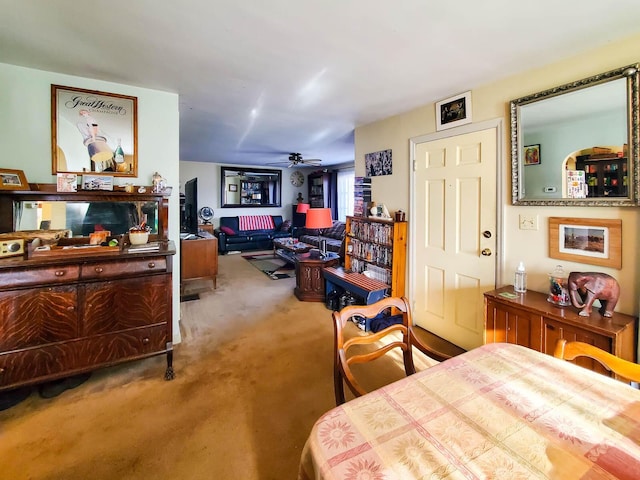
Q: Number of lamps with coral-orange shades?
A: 2